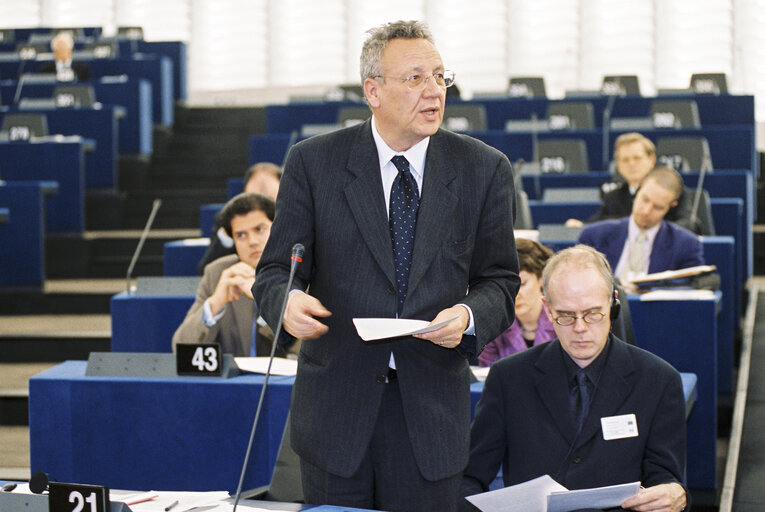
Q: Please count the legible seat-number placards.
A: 2